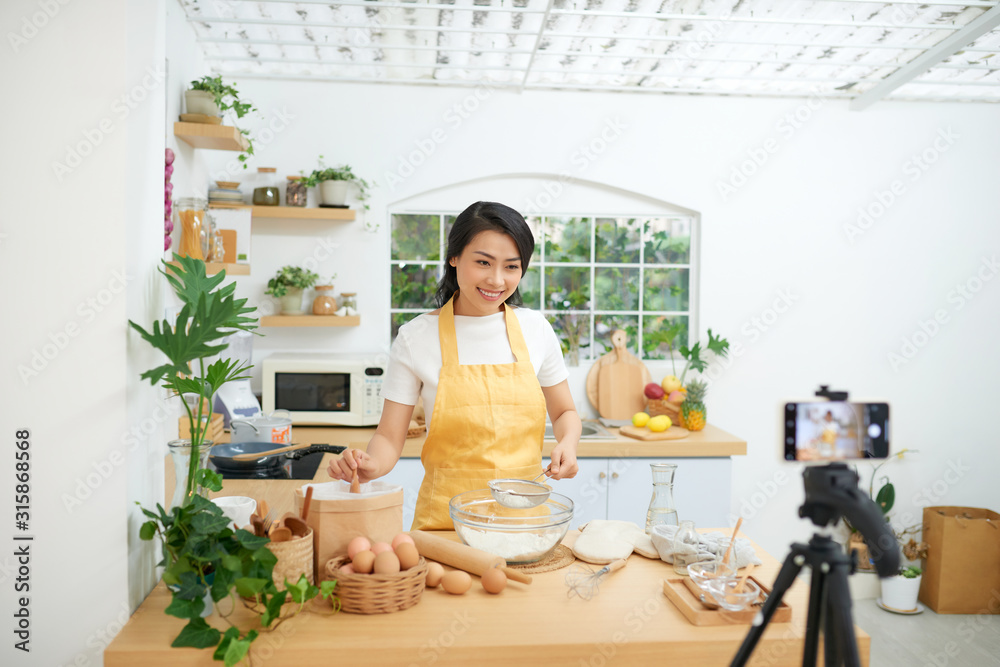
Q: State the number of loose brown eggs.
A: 3